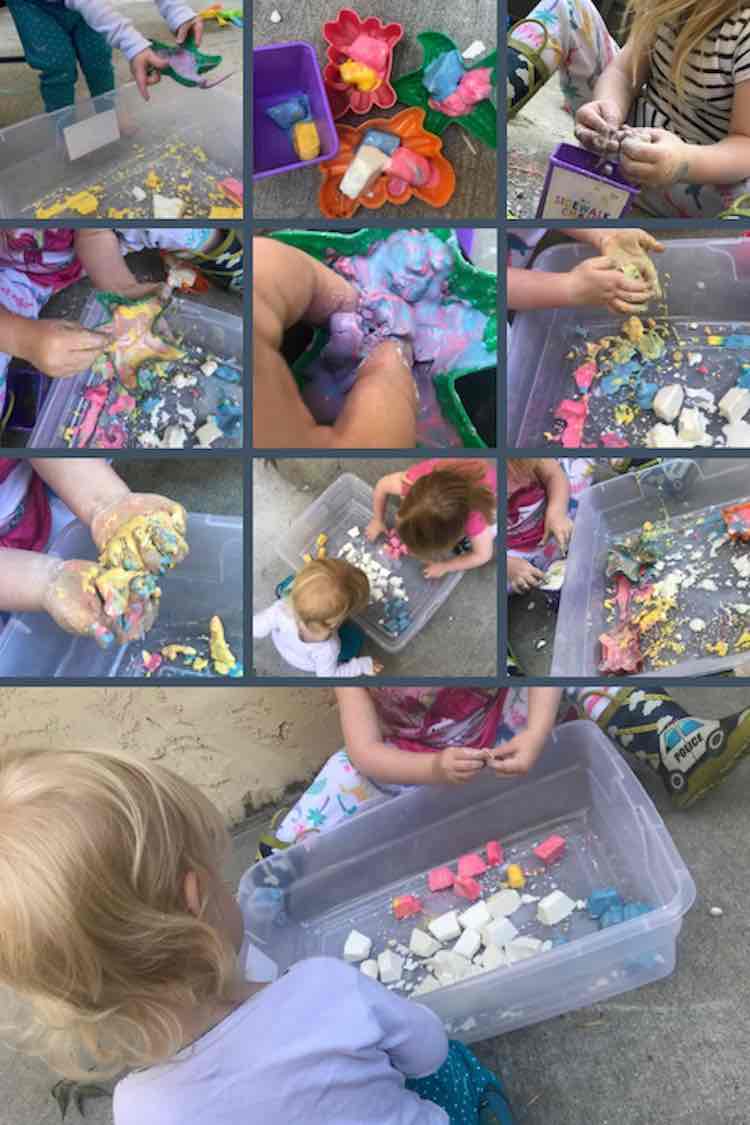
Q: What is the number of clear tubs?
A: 7